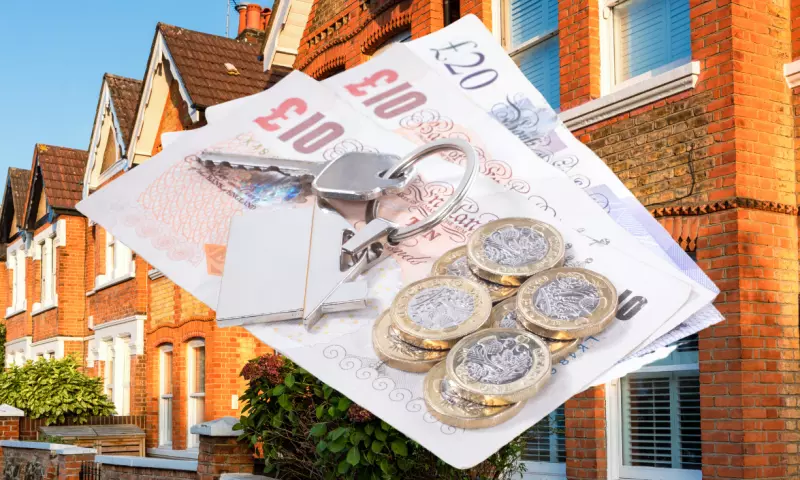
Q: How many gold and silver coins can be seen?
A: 8